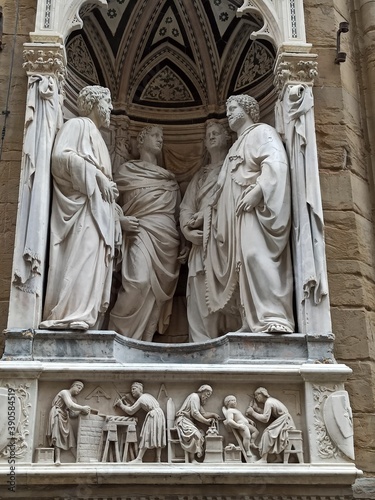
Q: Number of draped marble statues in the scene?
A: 4